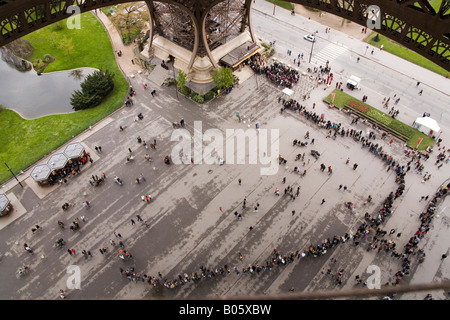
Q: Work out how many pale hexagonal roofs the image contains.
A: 4